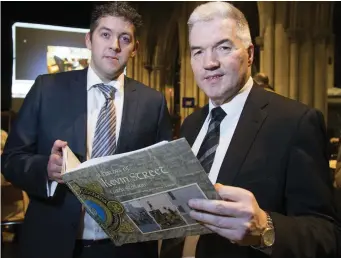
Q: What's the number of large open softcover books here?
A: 1